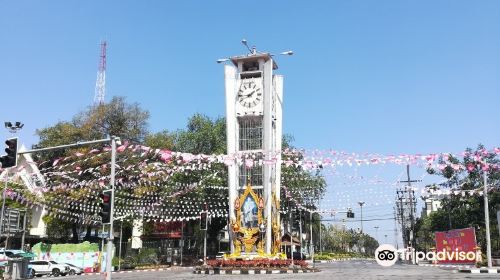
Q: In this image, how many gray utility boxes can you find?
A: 1